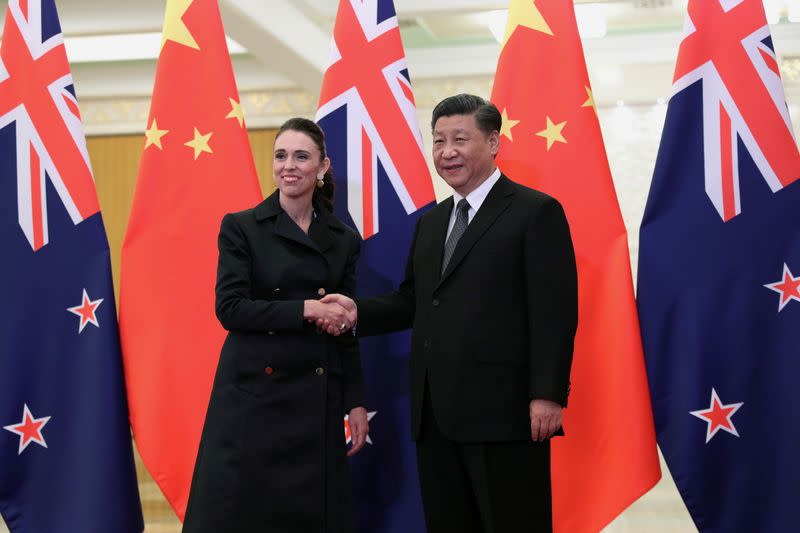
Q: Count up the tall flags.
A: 5